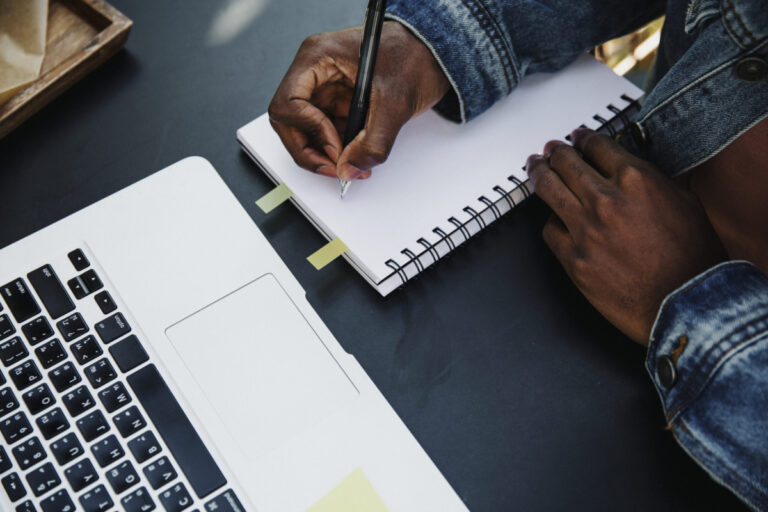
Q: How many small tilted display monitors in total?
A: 0